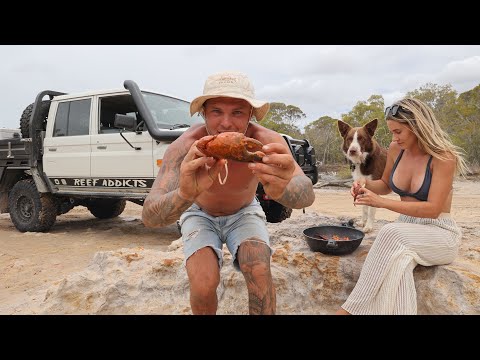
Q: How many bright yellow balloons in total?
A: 0